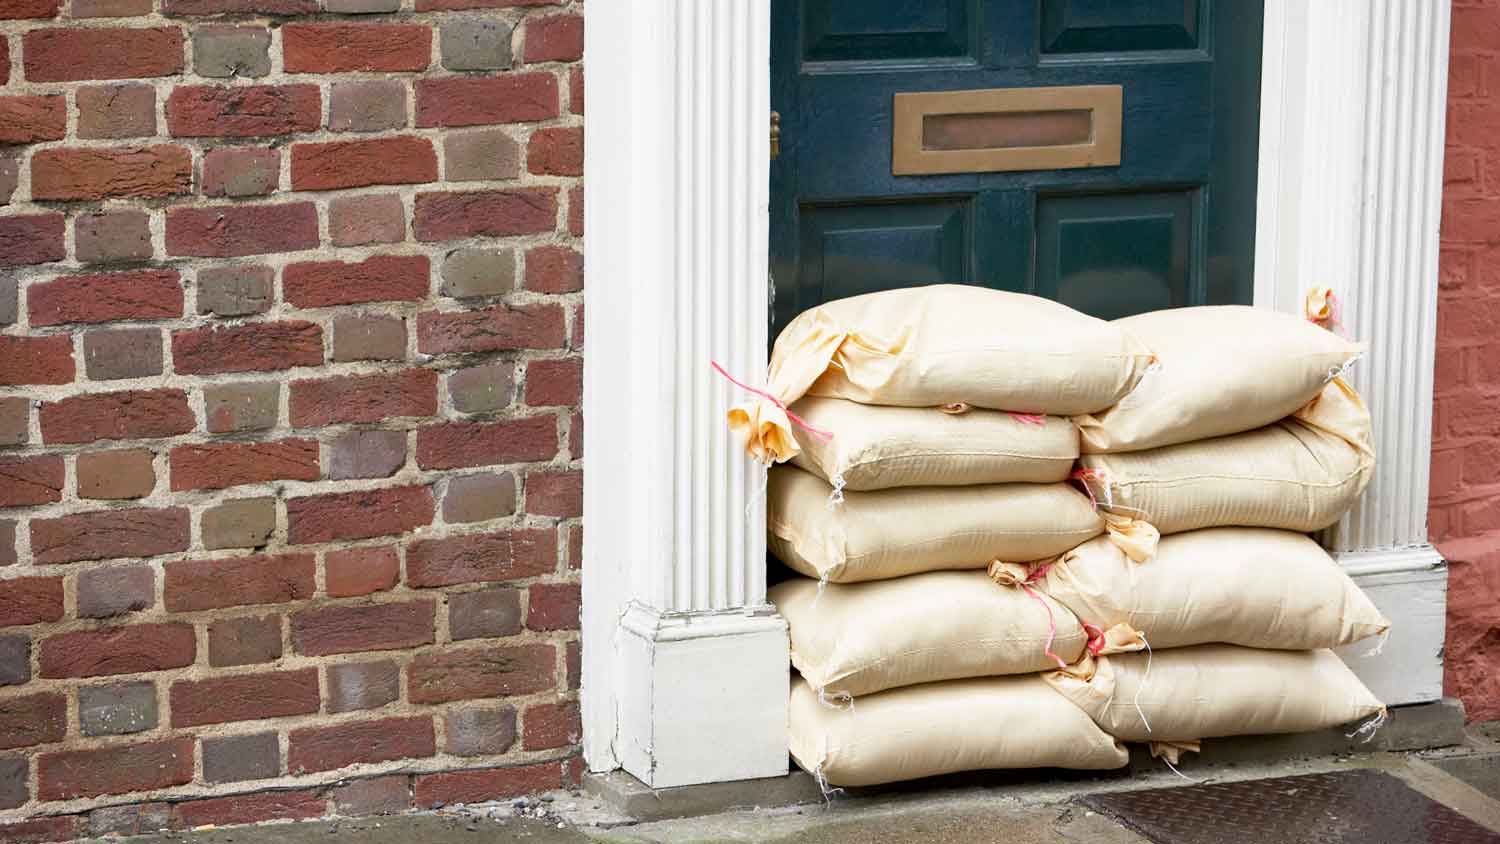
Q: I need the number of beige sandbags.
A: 9